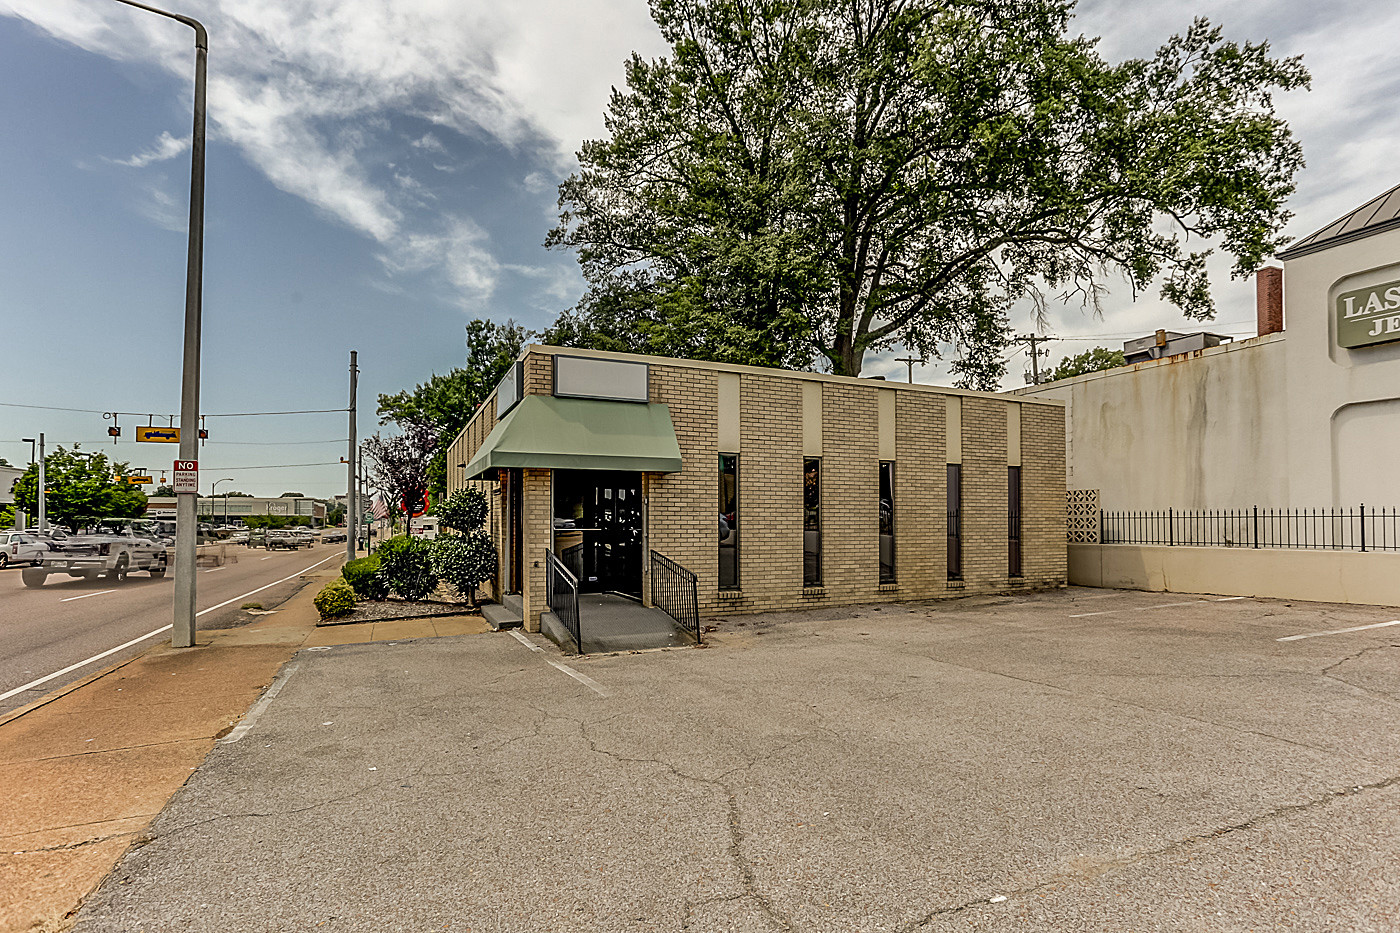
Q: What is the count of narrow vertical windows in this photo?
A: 5